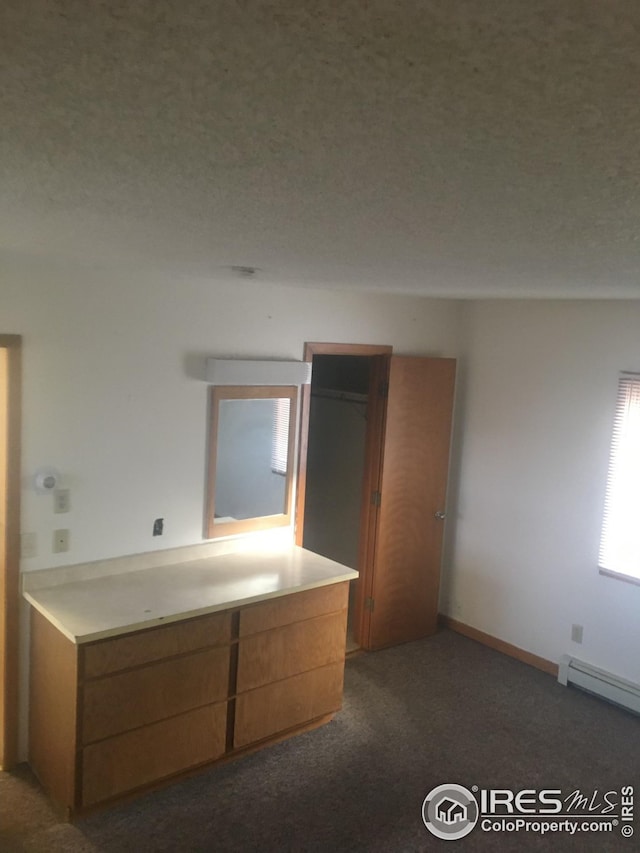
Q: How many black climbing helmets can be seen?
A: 0